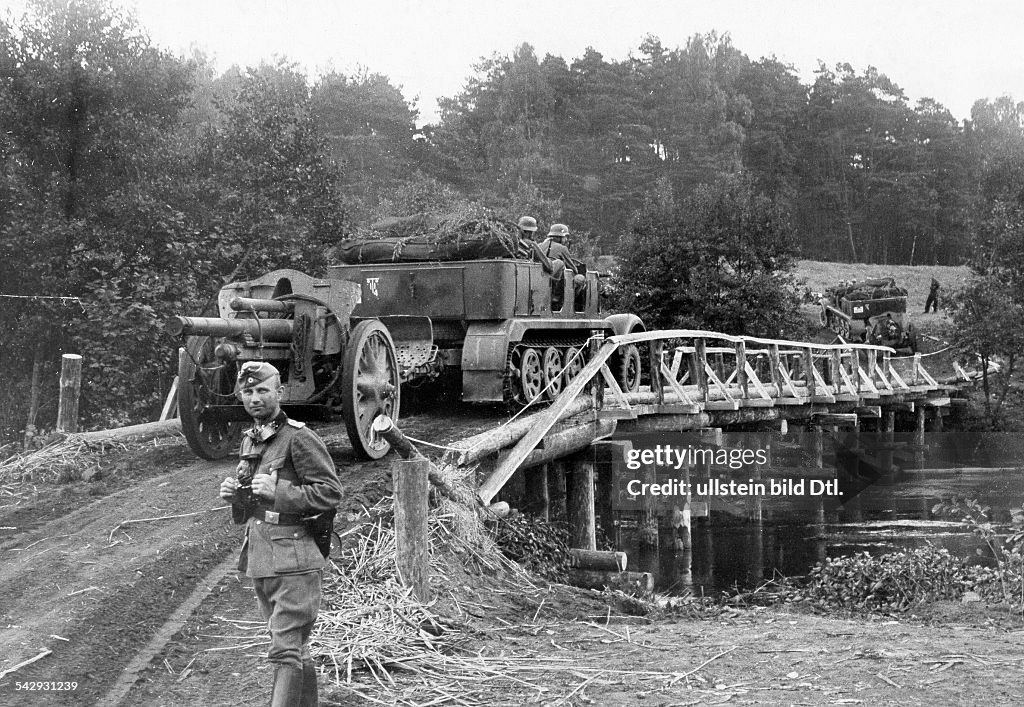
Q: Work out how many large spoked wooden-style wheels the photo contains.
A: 2